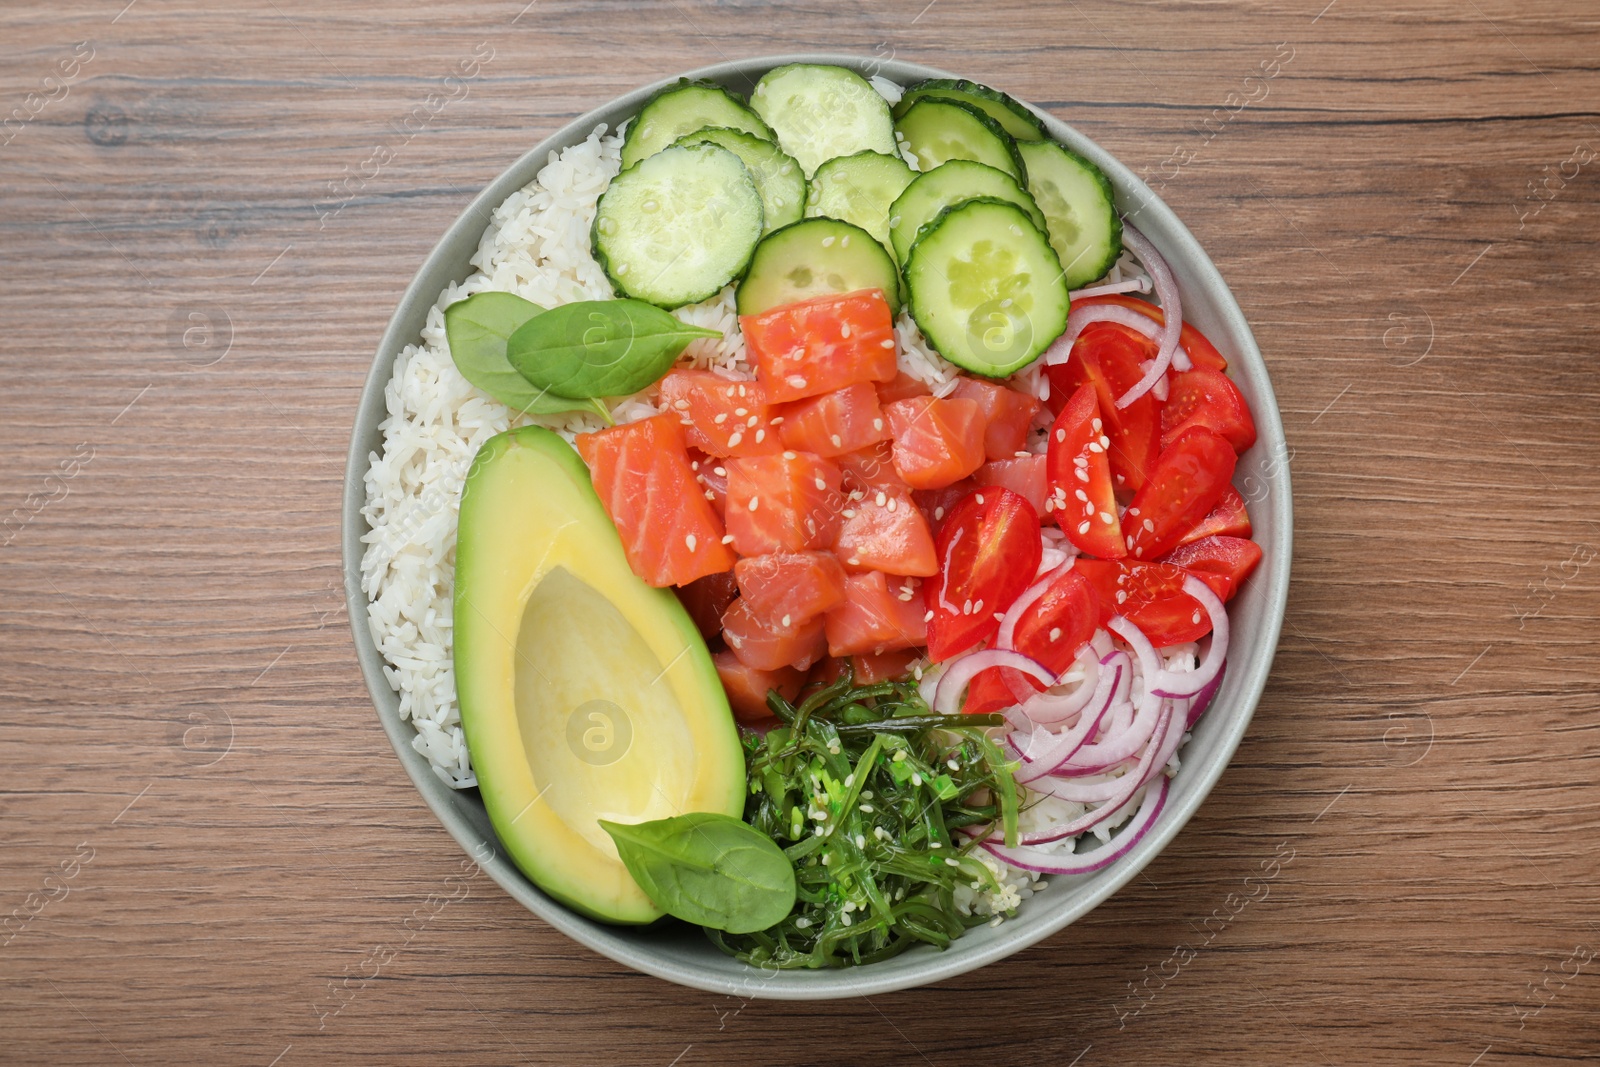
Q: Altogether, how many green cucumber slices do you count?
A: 11